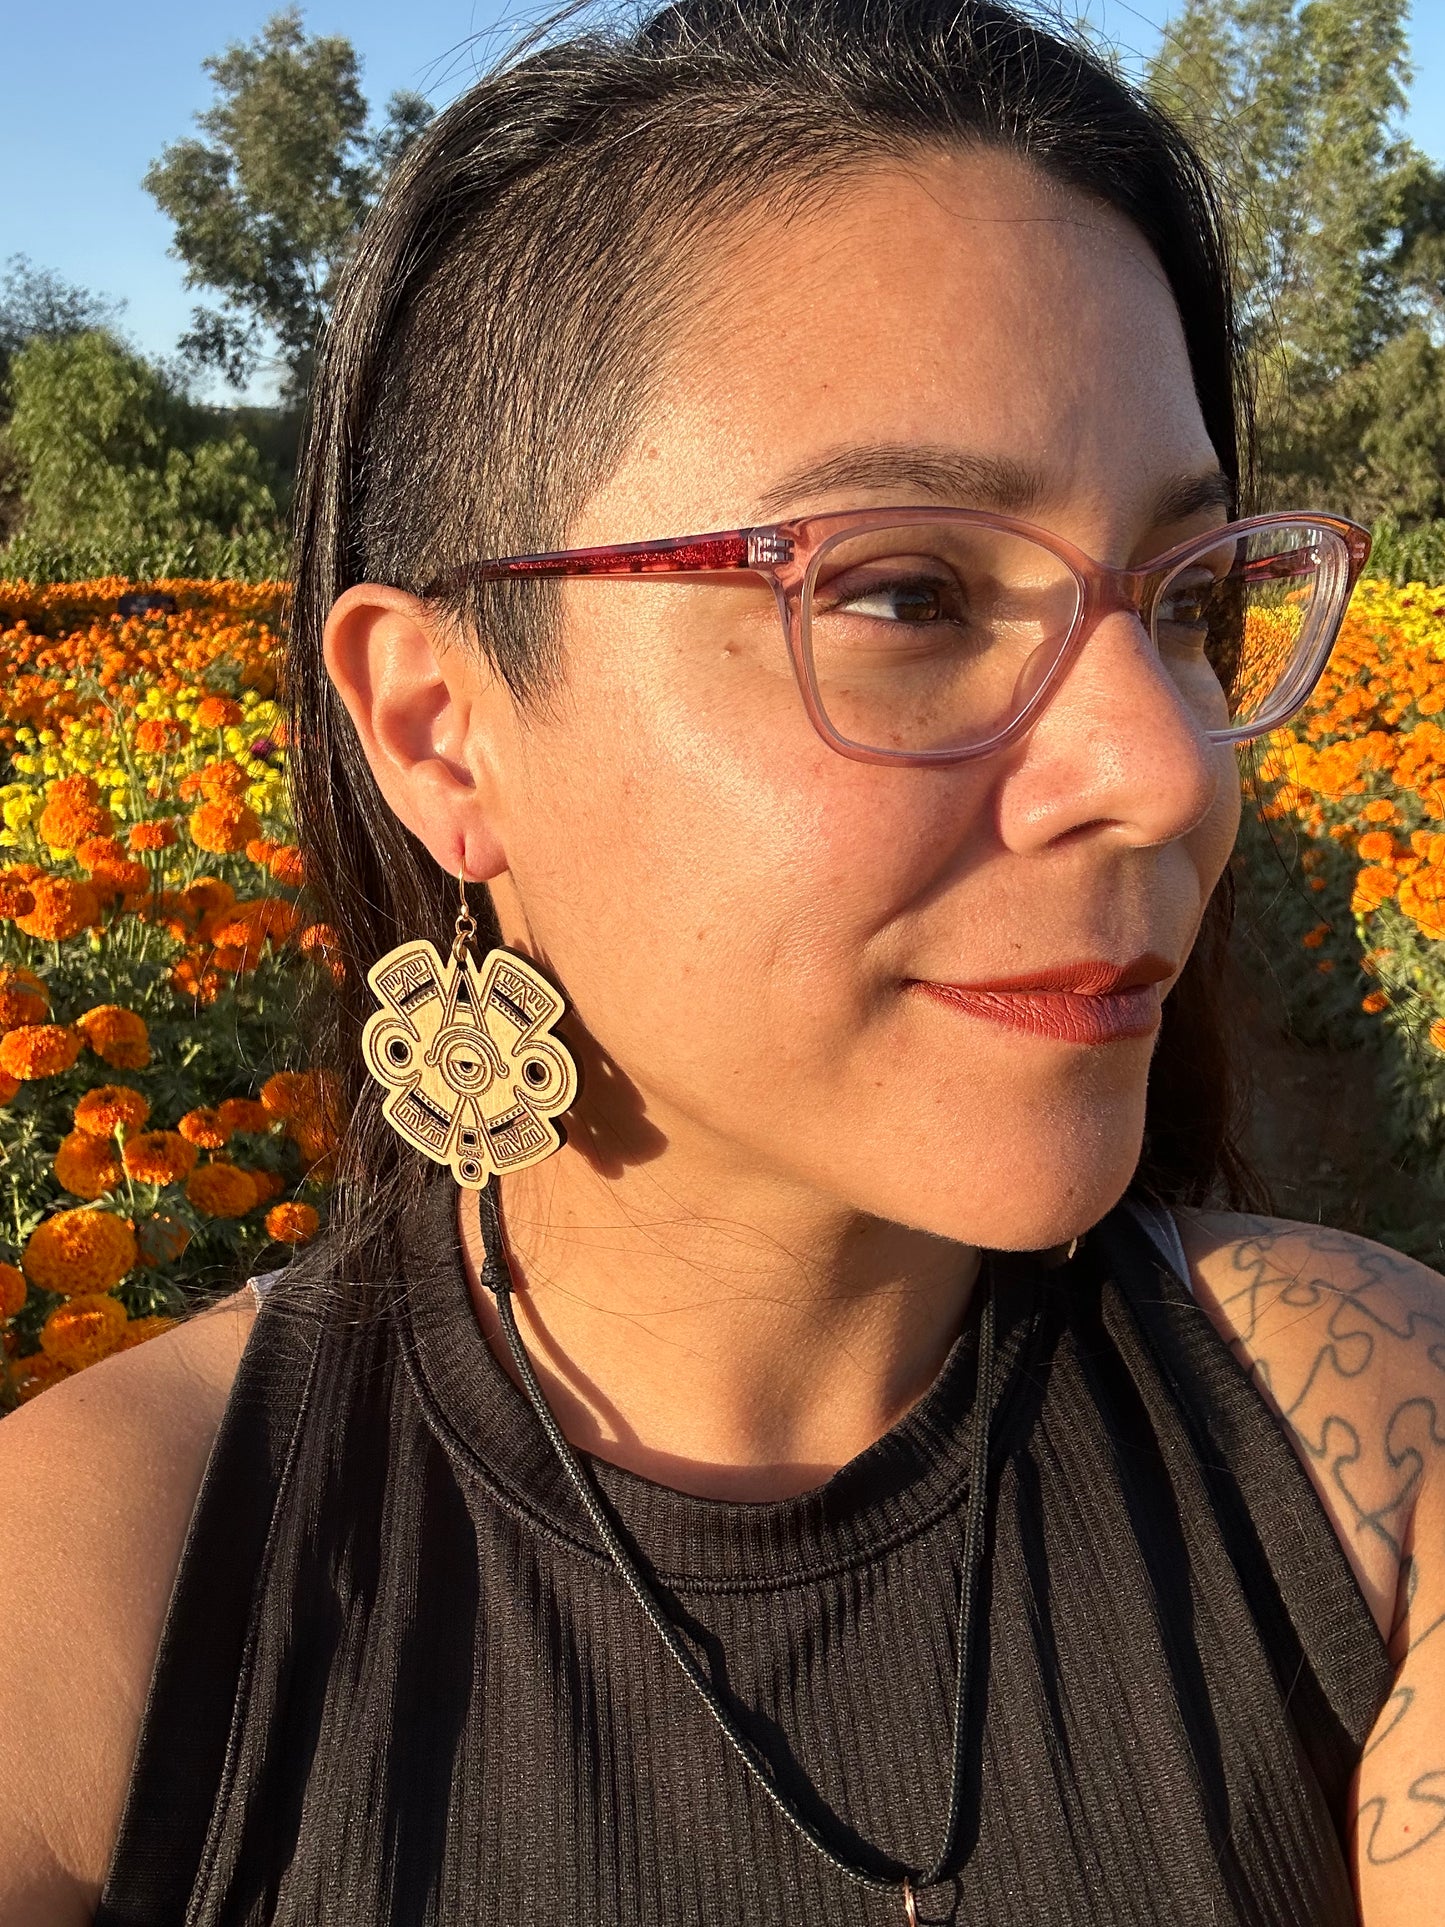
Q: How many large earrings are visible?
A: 1